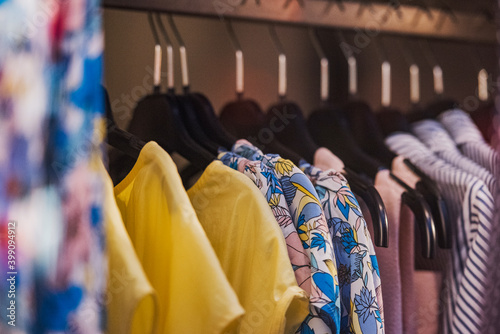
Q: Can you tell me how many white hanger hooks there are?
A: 11